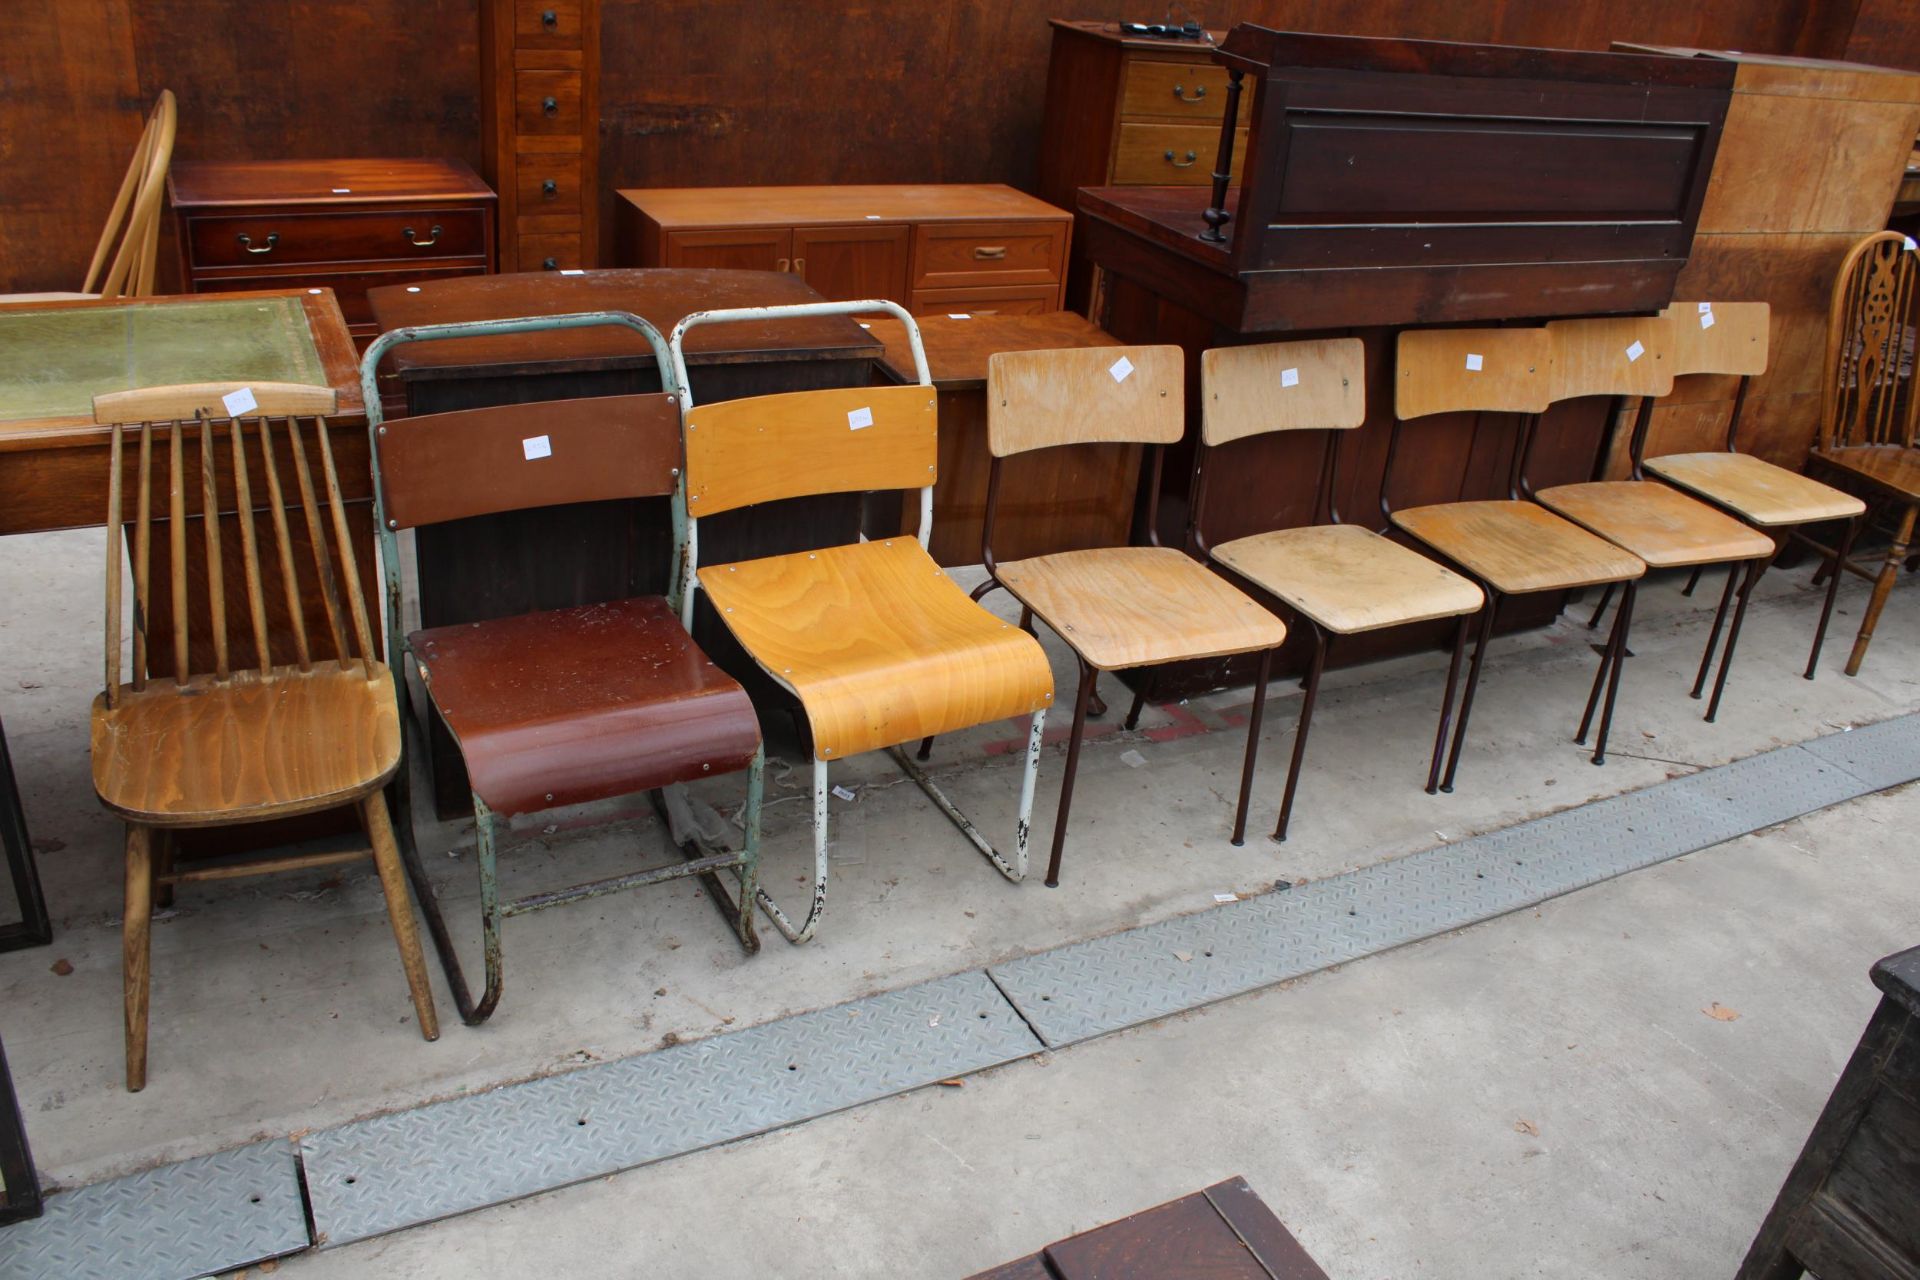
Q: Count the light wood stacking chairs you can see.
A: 5